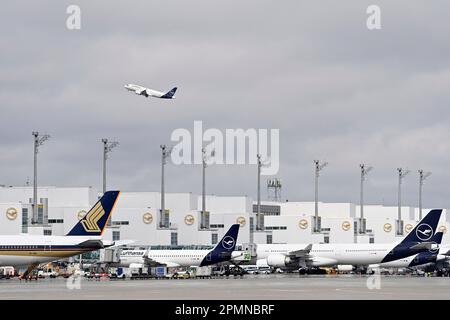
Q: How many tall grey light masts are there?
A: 9